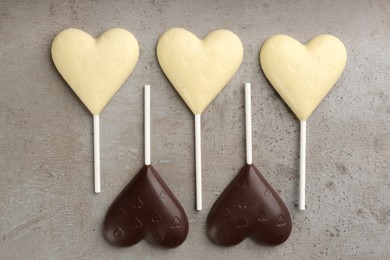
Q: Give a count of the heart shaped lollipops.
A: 5